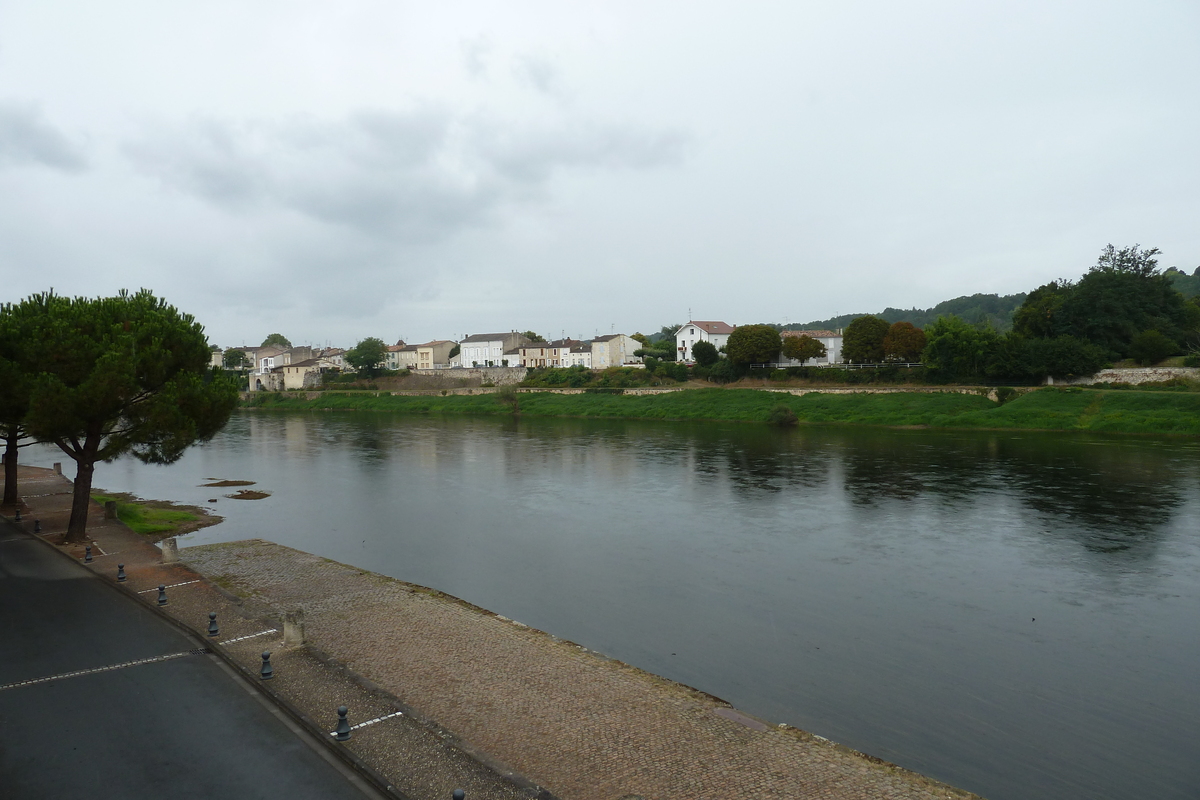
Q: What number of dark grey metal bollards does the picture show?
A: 9